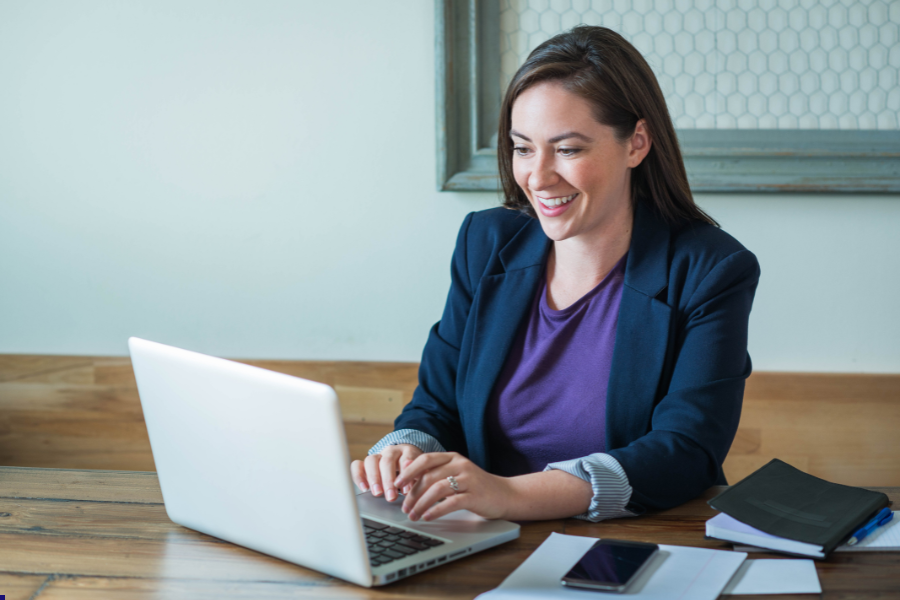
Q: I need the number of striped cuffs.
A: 2